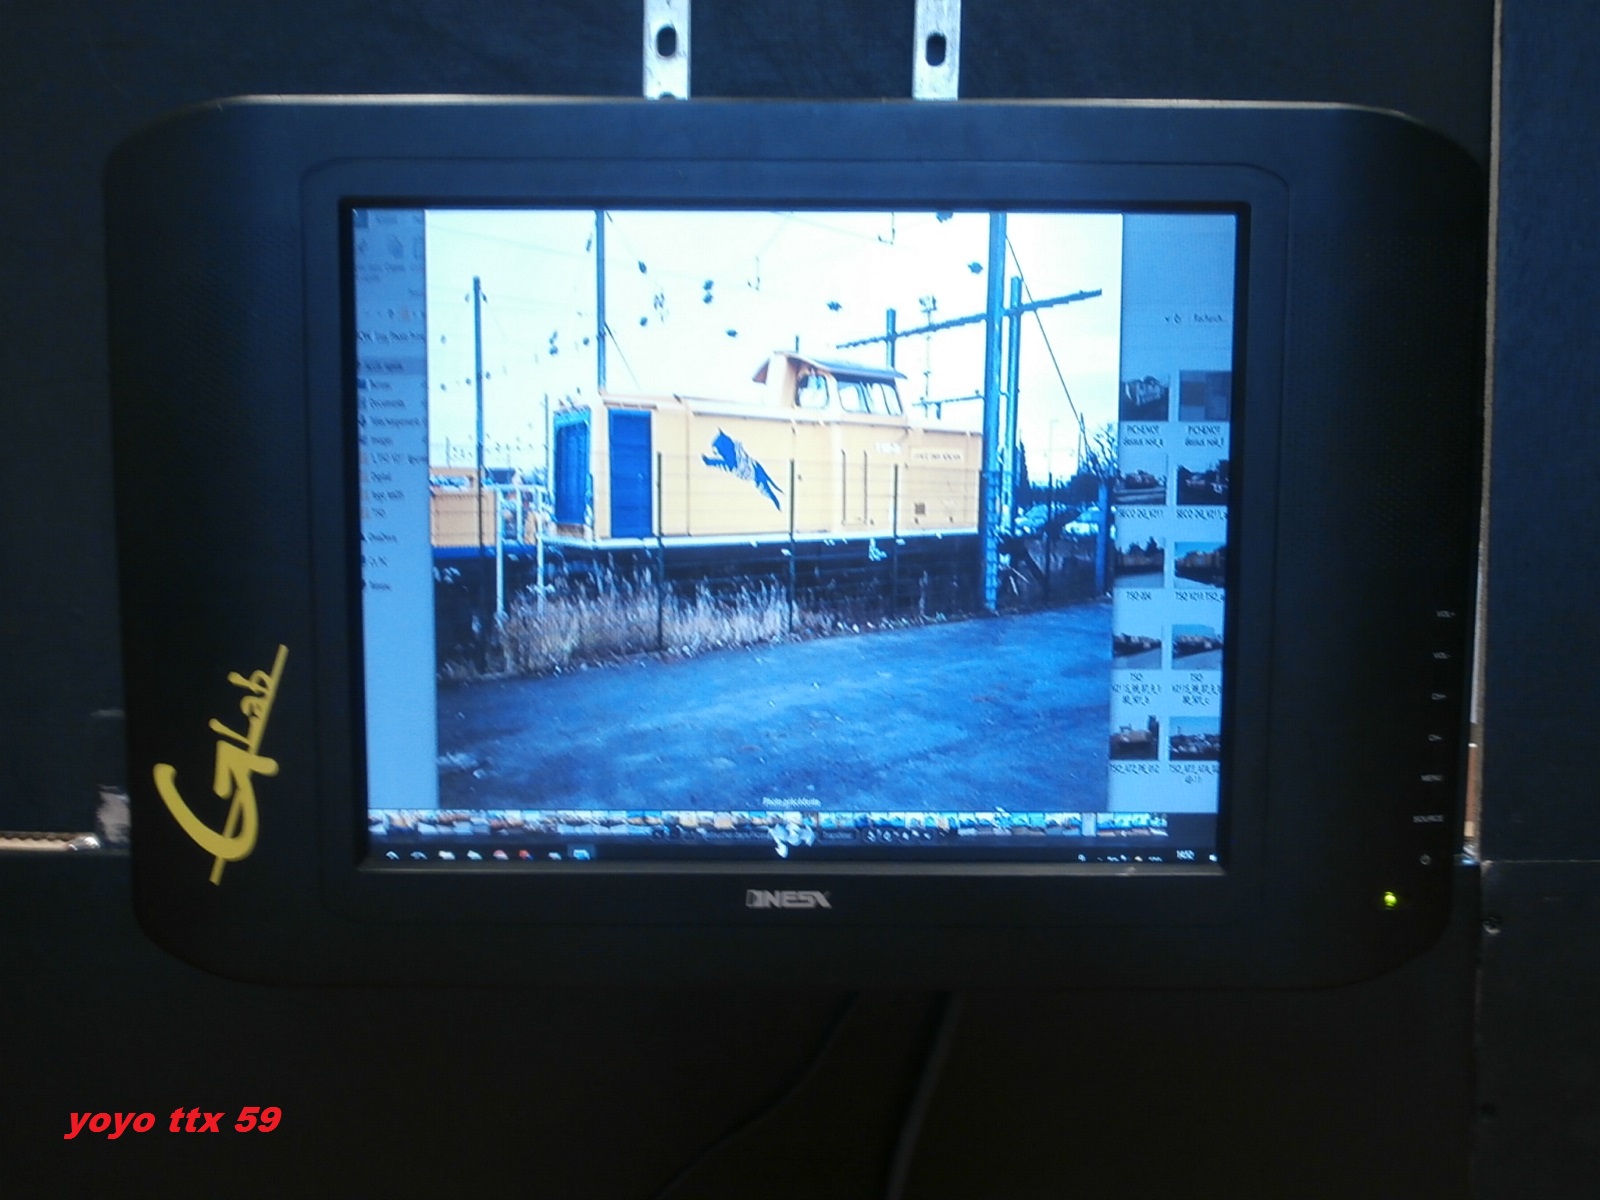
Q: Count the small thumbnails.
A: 10